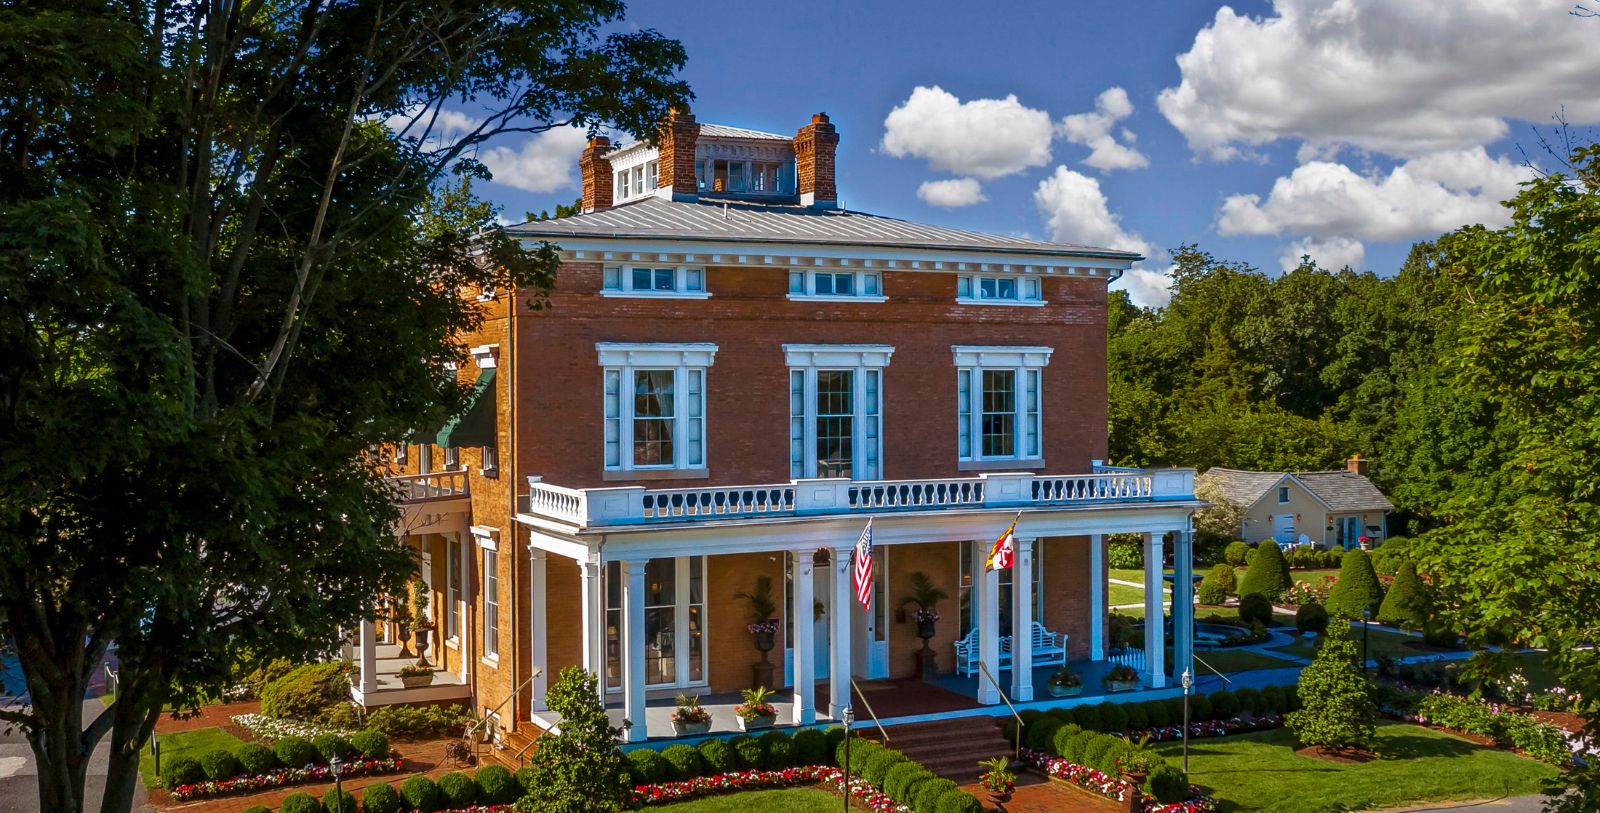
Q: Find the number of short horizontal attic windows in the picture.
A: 3